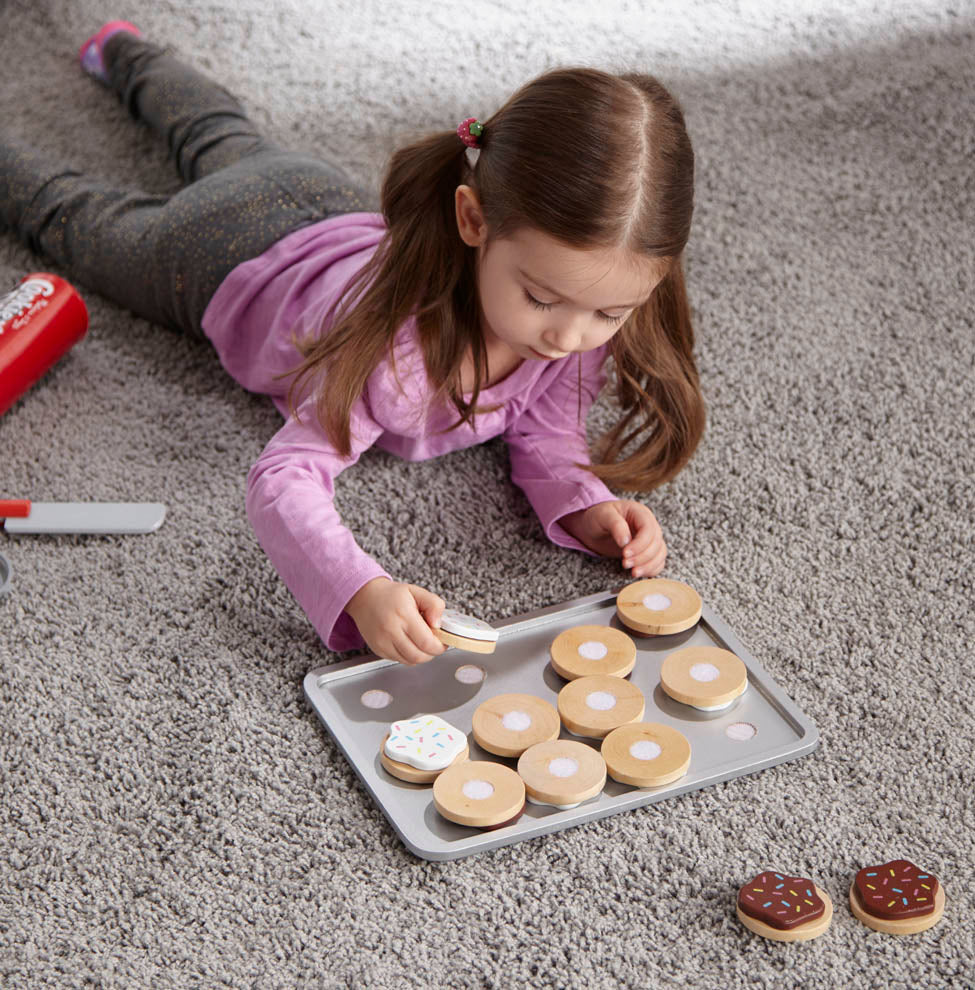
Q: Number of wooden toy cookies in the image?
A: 12